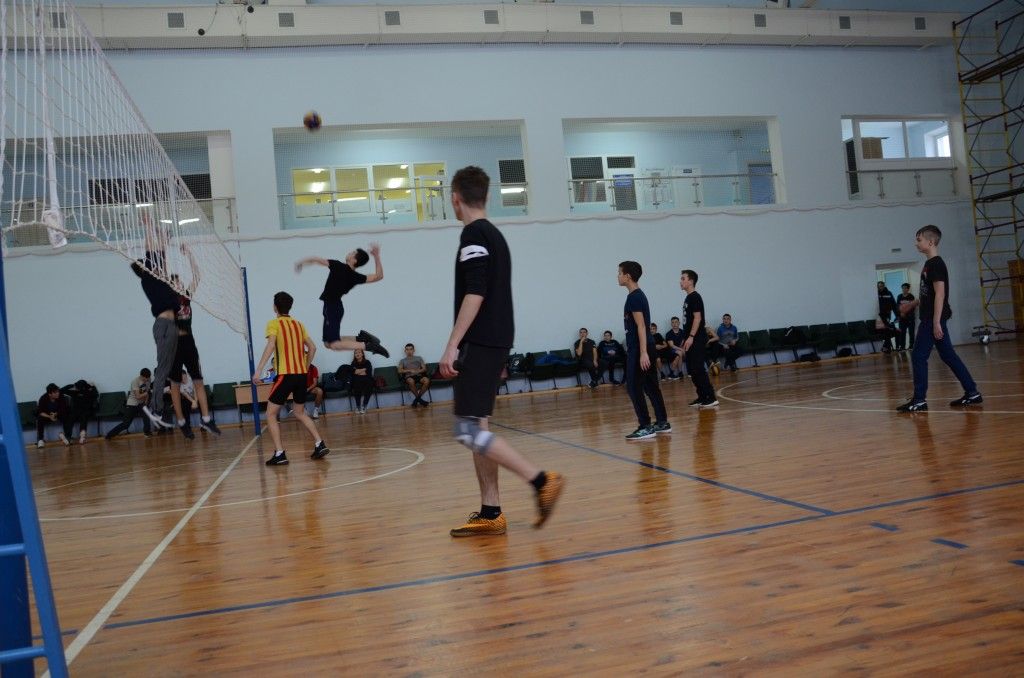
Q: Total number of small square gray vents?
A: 10